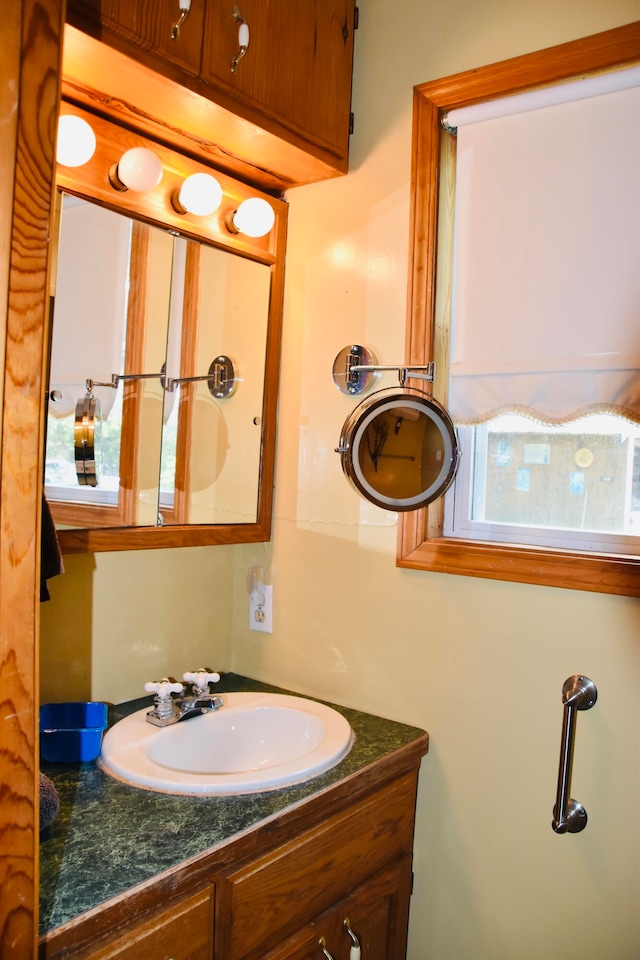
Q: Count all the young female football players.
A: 0